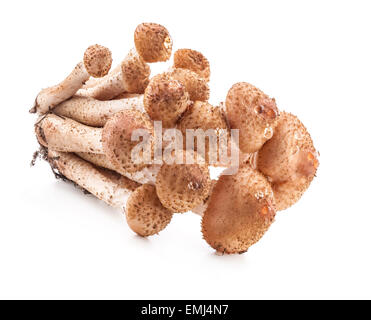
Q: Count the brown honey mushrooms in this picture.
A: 13